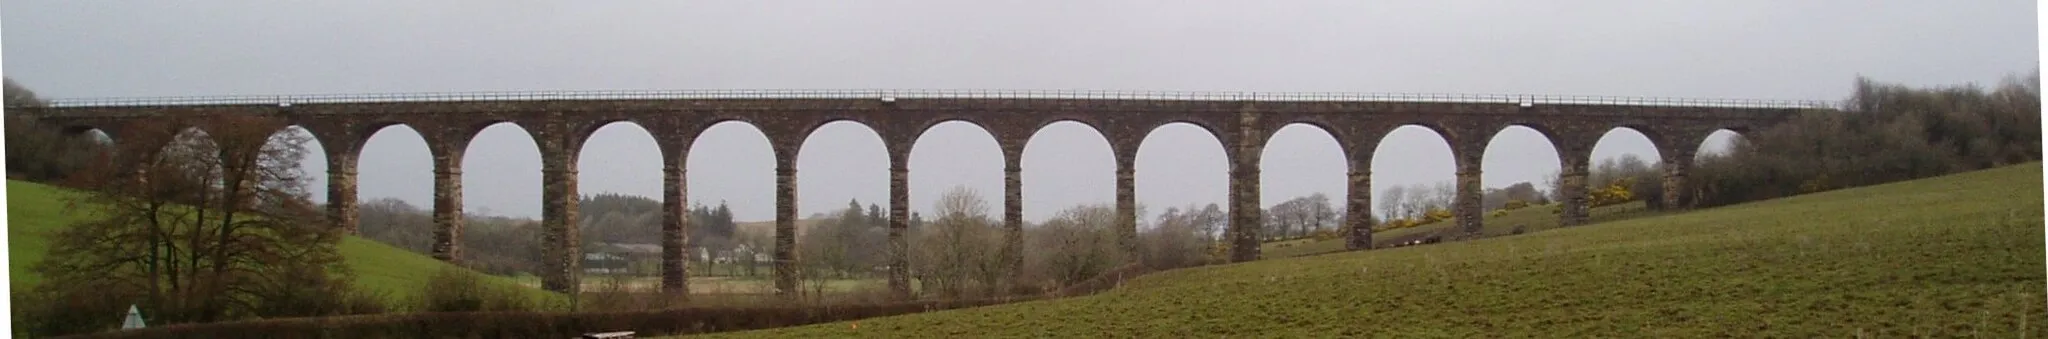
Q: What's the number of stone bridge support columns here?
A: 15